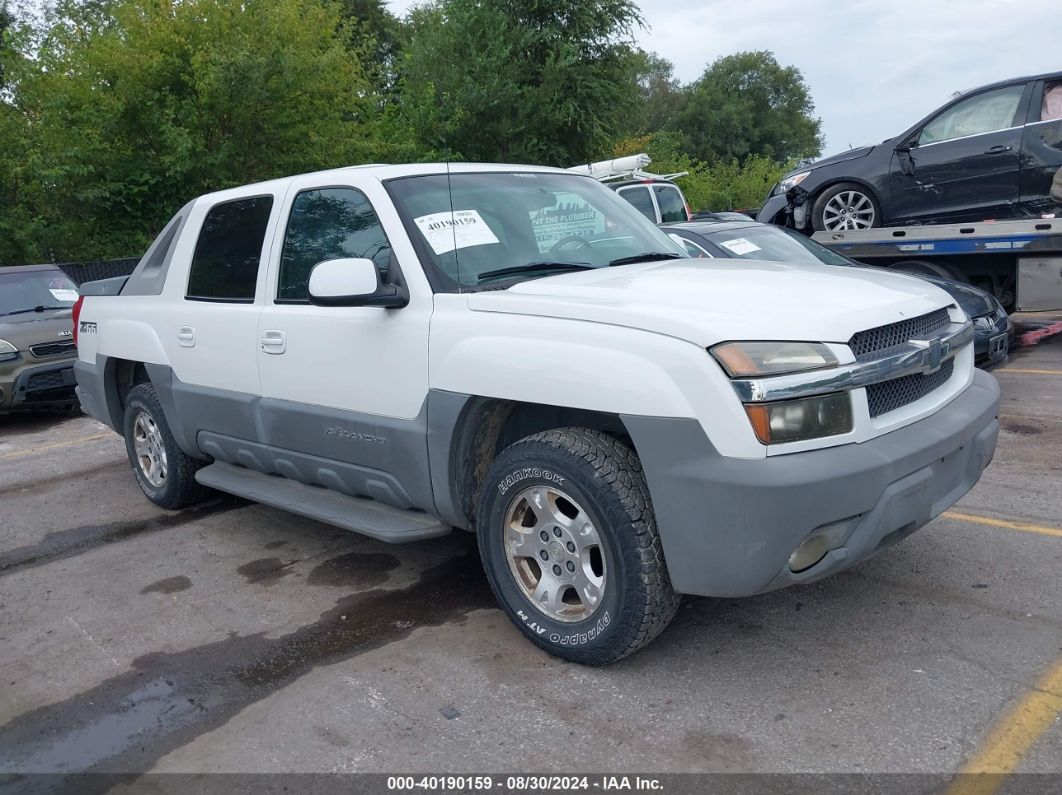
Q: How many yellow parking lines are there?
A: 4